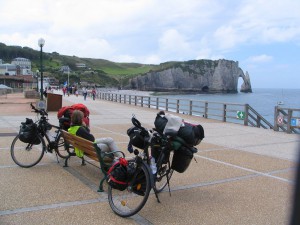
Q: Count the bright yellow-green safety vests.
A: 1